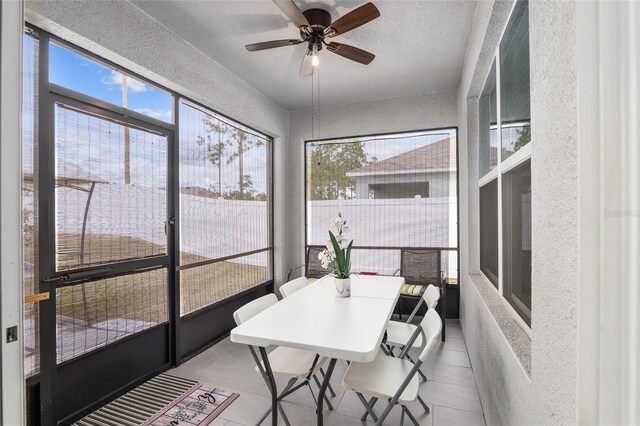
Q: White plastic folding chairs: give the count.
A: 4